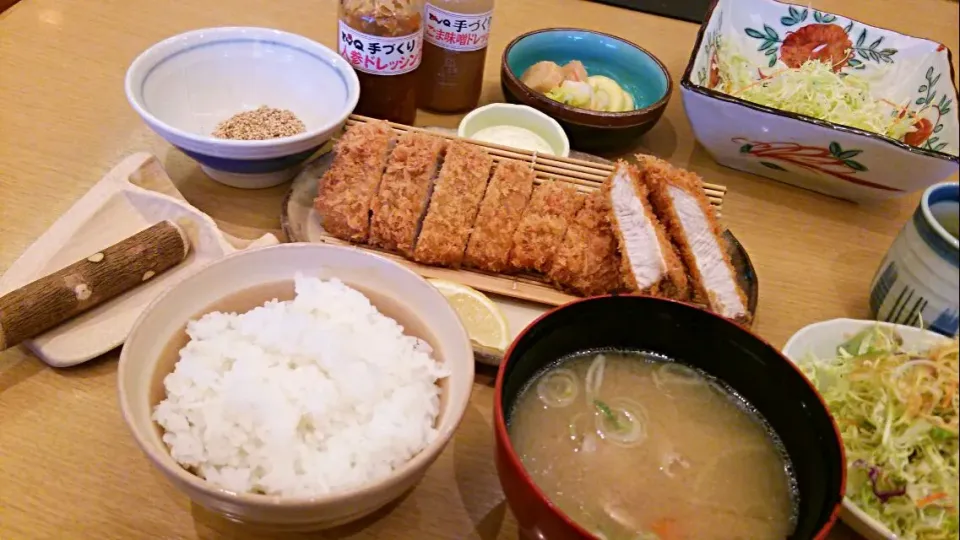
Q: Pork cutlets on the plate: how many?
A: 8